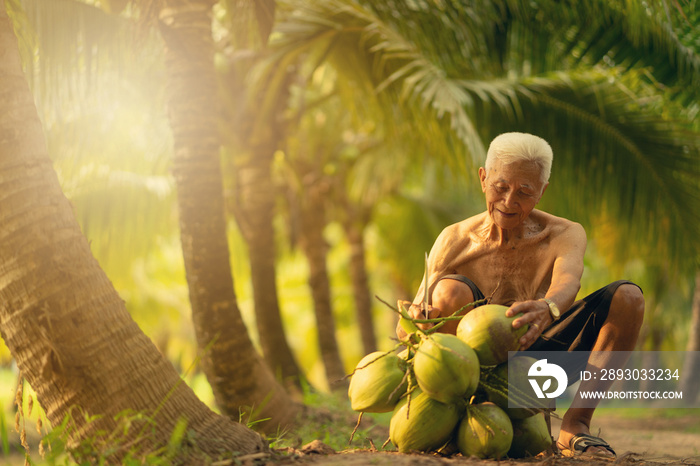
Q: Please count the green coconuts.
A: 7